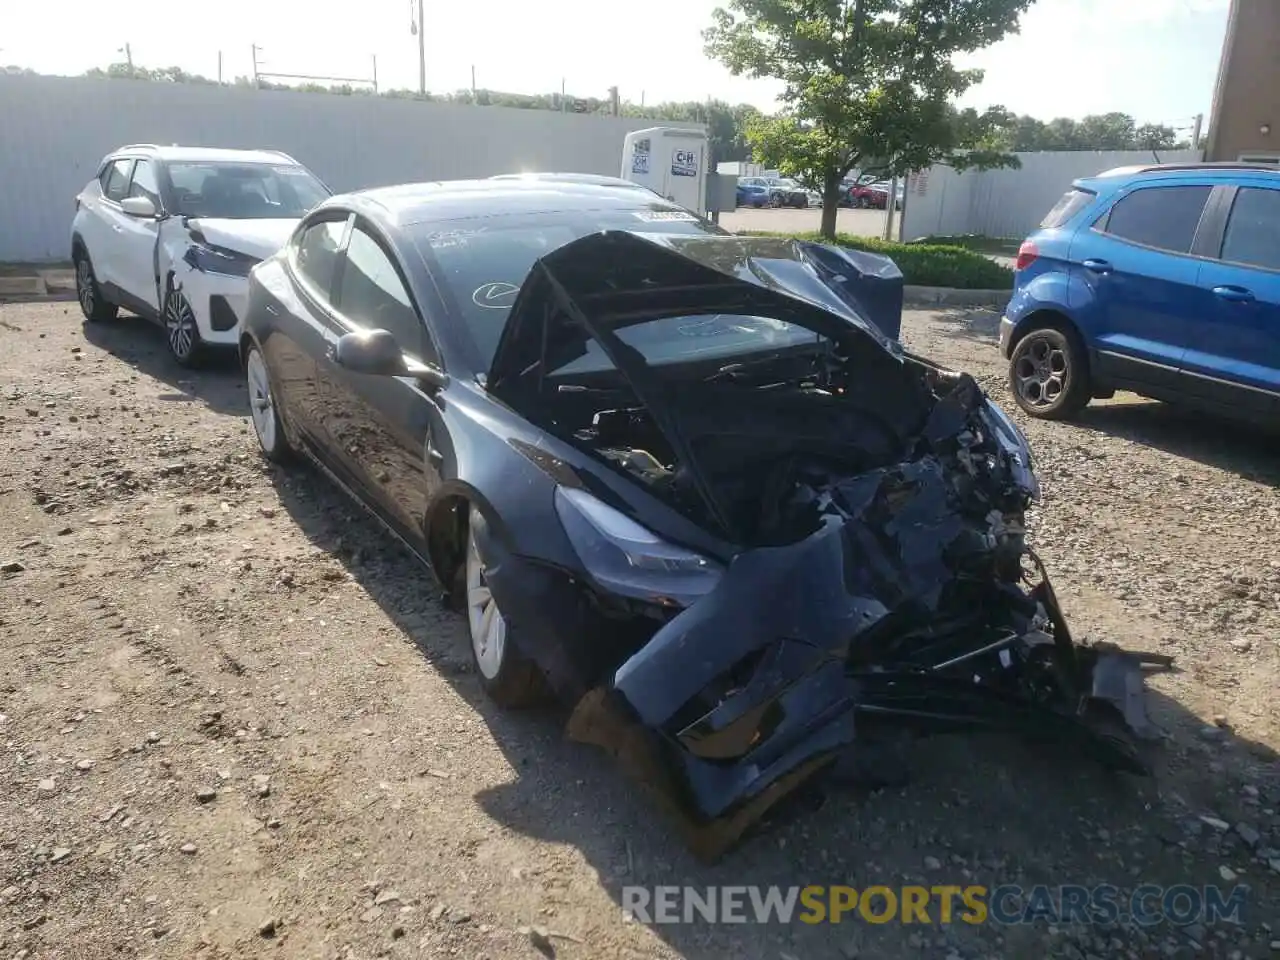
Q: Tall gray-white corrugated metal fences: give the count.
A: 2